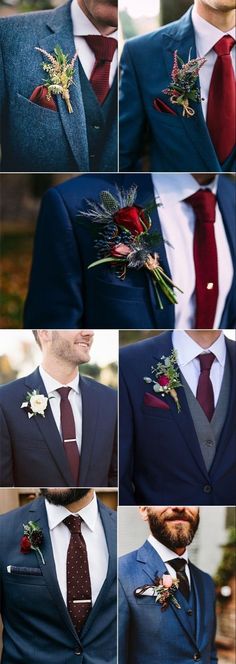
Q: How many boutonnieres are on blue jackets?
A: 7